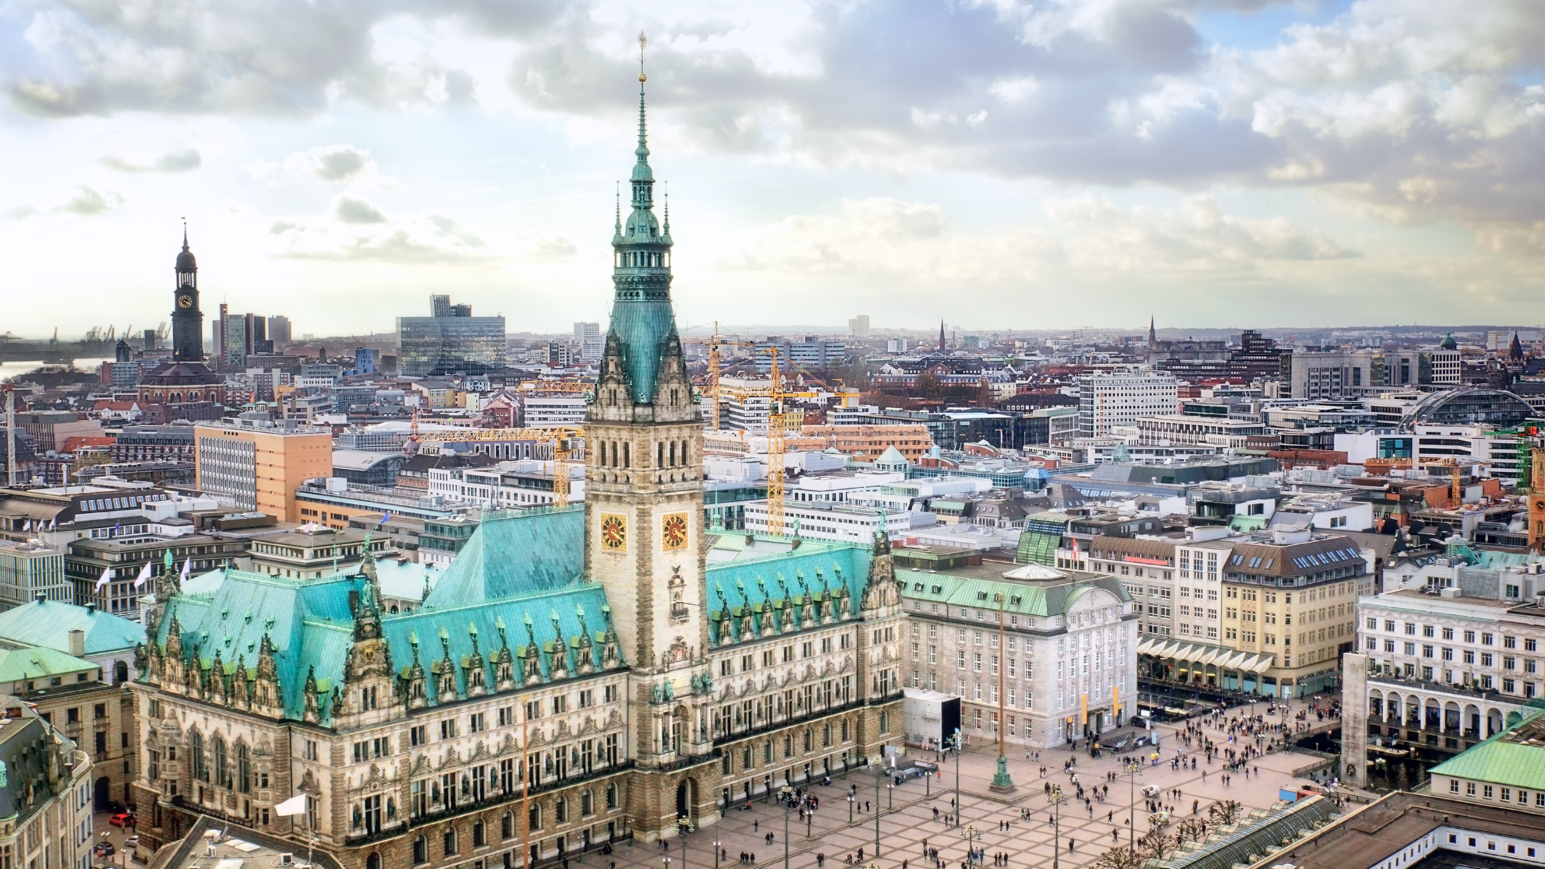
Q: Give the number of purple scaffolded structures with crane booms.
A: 0